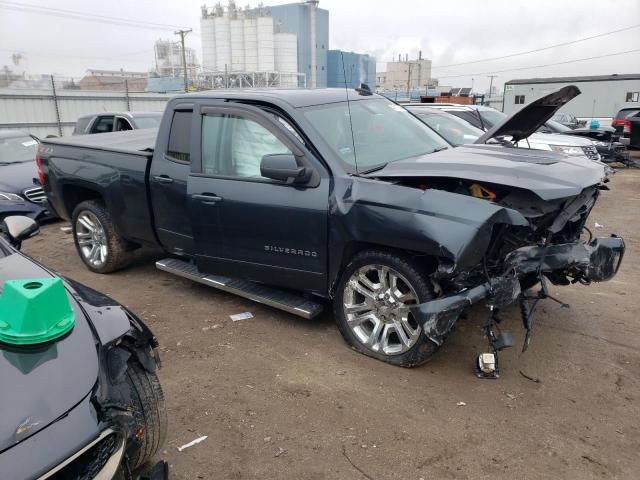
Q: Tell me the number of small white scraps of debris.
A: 2